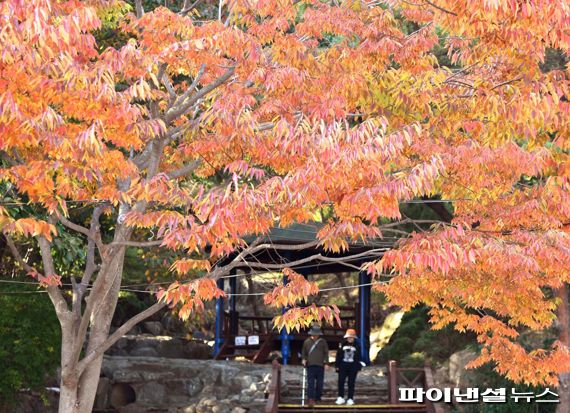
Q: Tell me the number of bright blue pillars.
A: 3